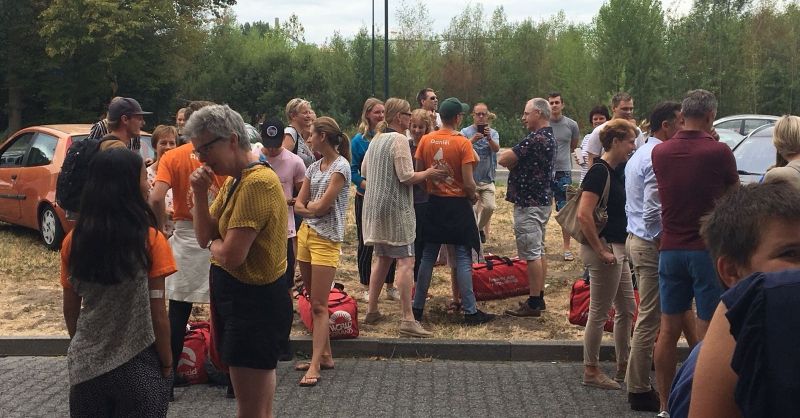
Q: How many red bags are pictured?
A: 4